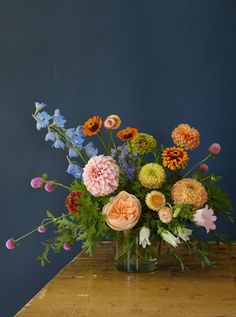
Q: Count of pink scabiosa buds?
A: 7